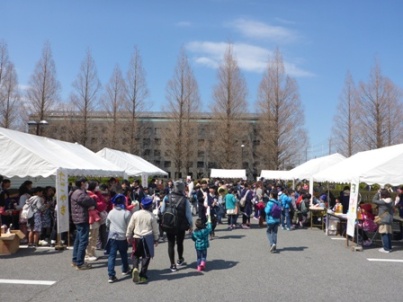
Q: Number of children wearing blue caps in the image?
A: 2